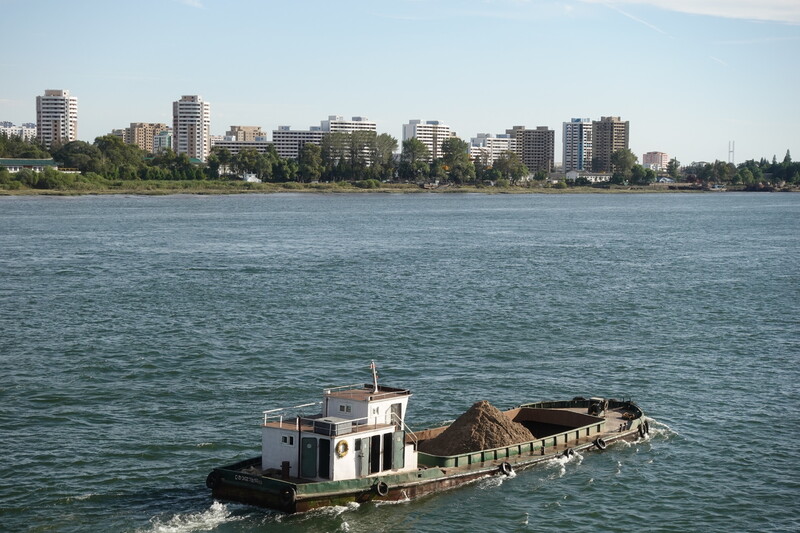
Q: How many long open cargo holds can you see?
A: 1